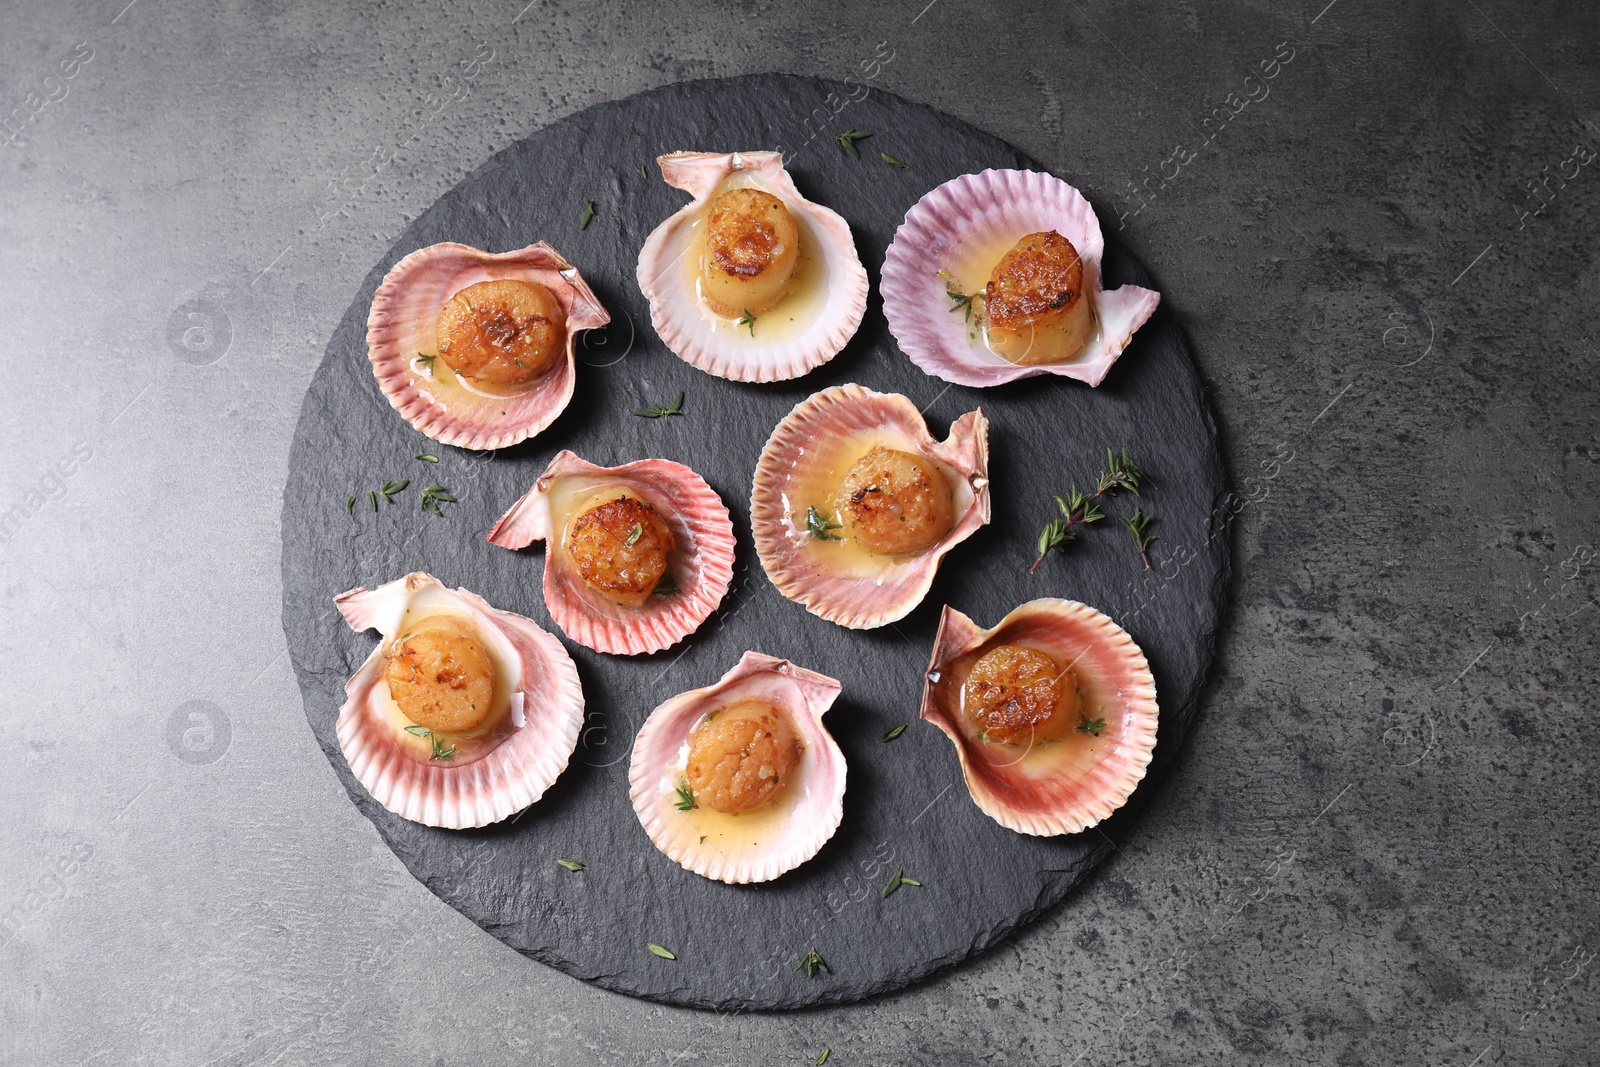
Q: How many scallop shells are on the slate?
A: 8